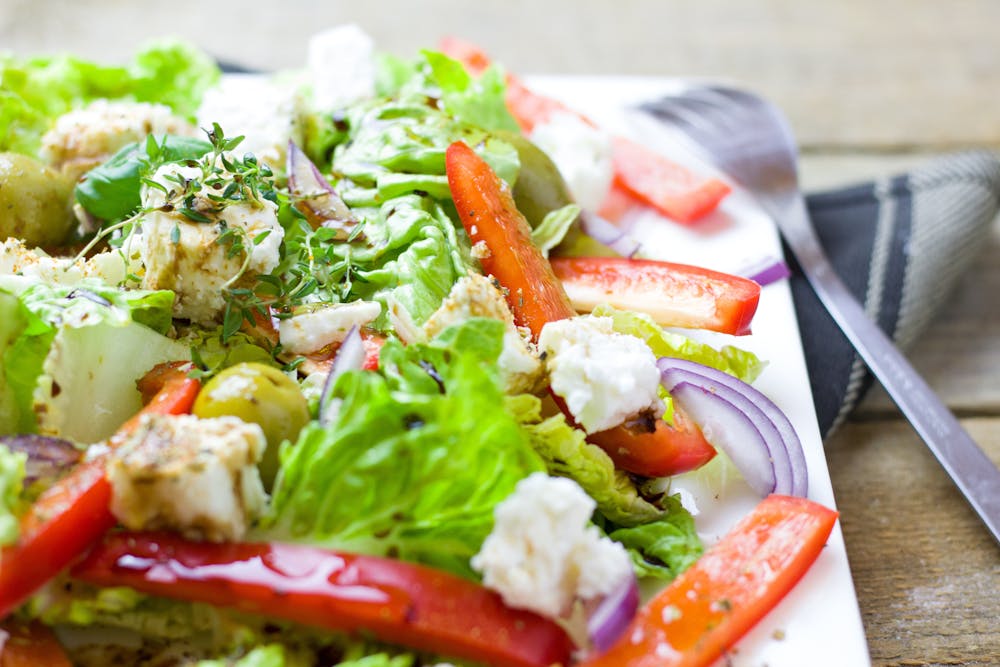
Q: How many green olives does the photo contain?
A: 3